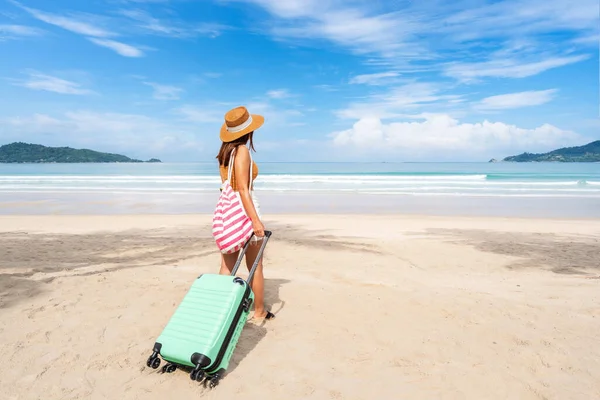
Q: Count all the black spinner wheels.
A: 4